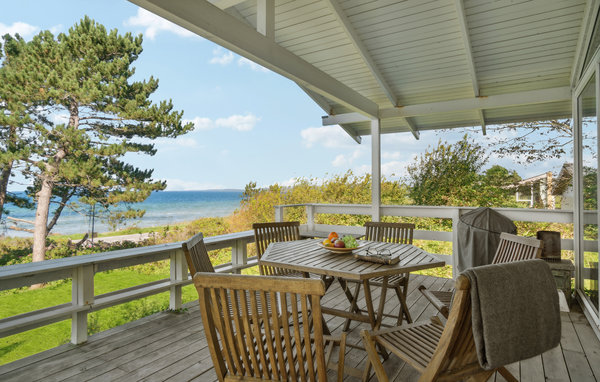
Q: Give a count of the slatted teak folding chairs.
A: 6